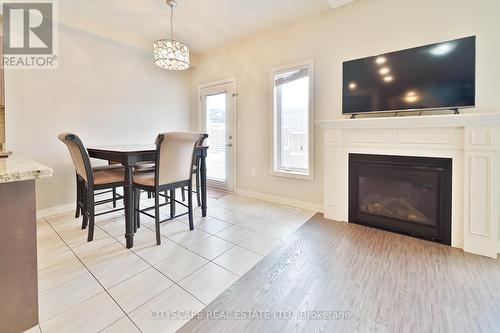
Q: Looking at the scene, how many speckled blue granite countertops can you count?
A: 0